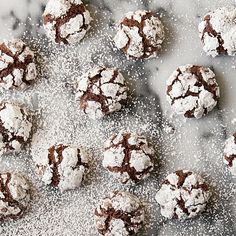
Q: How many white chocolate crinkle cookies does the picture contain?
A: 13